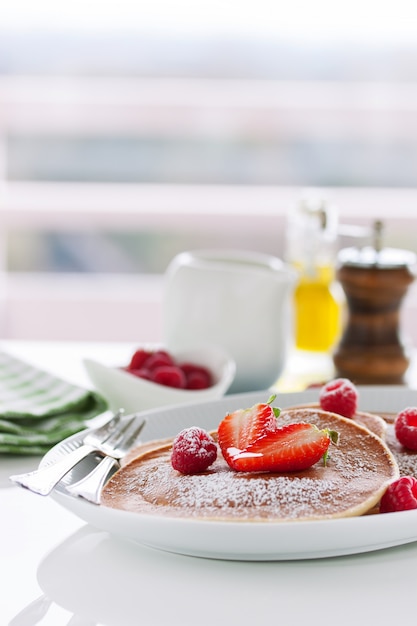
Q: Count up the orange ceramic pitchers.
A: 0